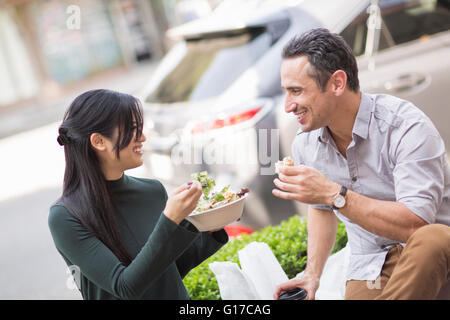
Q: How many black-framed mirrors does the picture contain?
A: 0